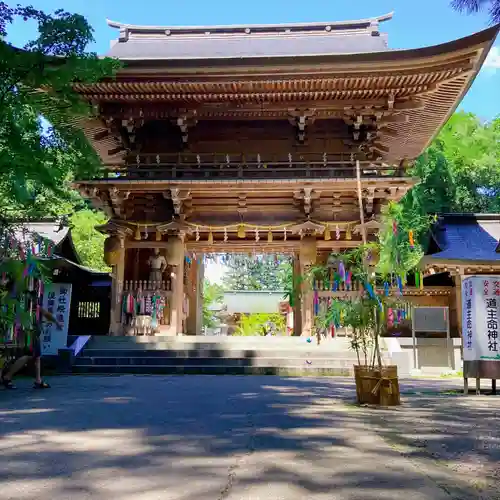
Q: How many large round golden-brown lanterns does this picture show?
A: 4